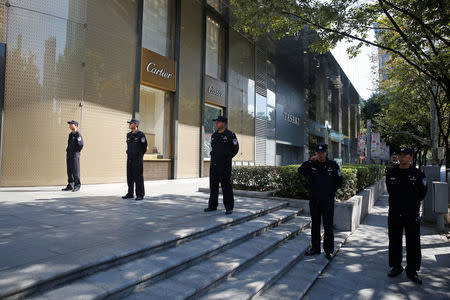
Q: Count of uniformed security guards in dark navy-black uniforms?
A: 5